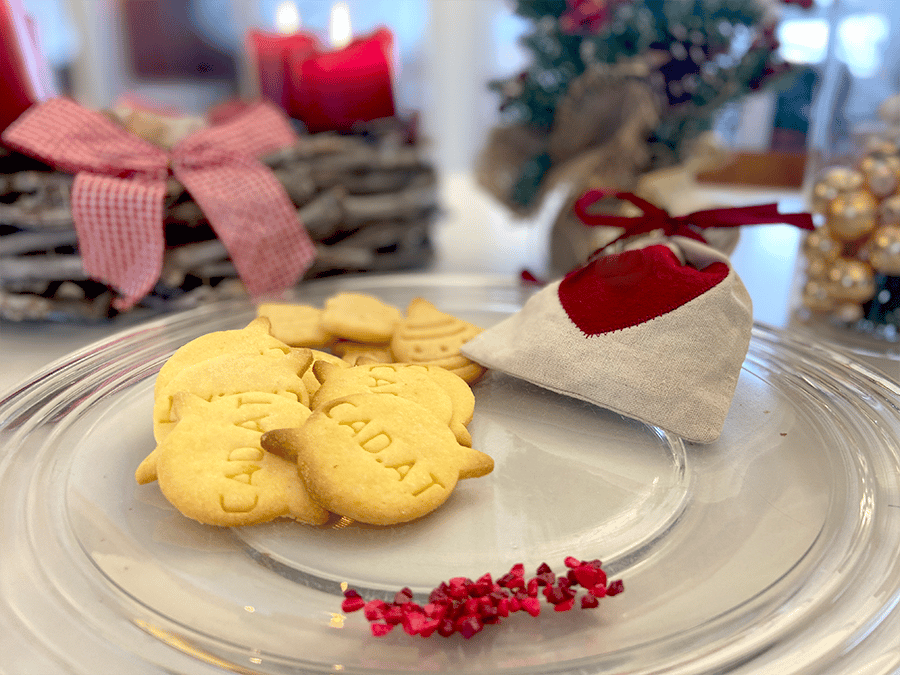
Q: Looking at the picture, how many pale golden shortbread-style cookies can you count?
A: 11